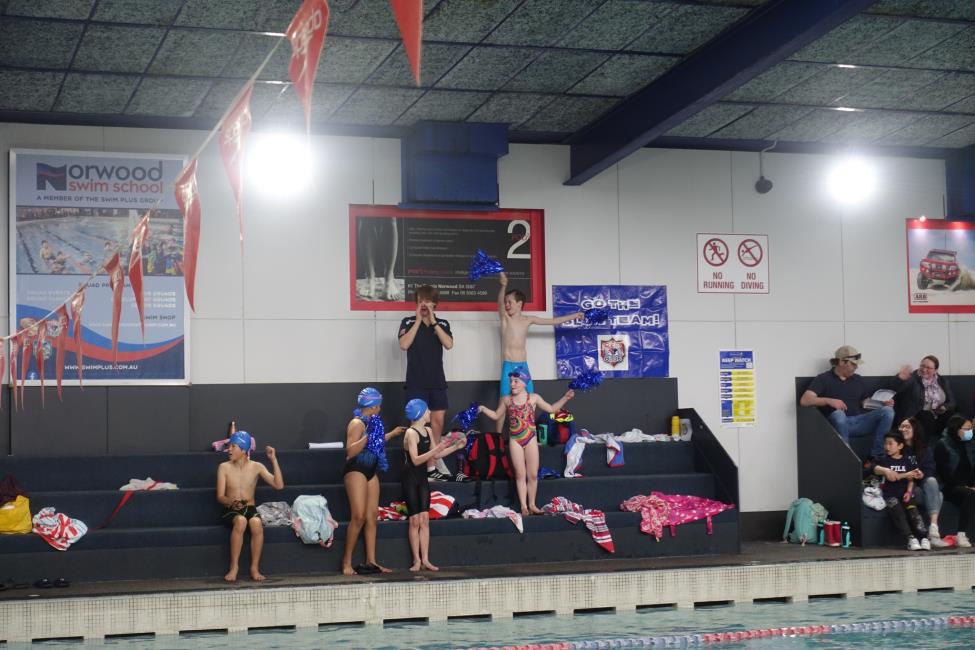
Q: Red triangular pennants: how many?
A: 12